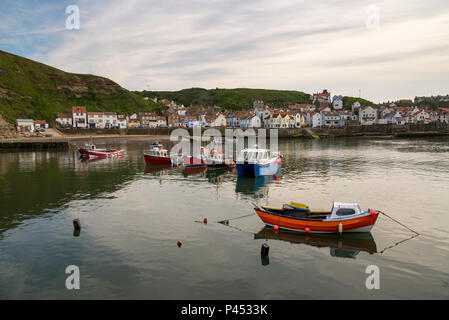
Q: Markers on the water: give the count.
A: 4